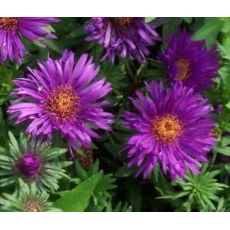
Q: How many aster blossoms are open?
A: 5